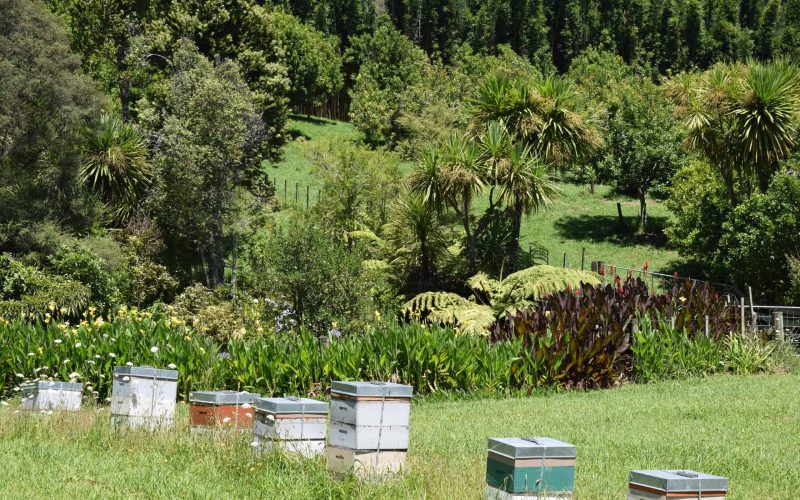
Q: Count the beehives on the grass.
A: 7